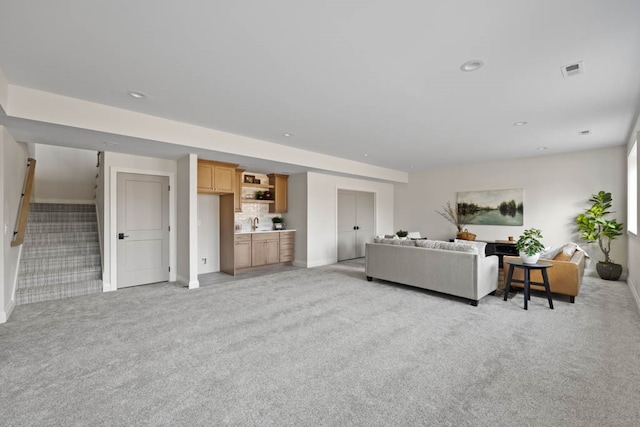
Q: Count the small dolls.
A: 0